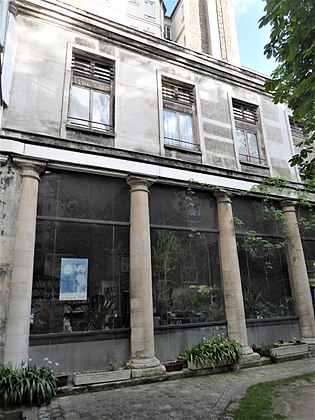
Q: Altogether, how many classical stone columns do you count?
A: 4